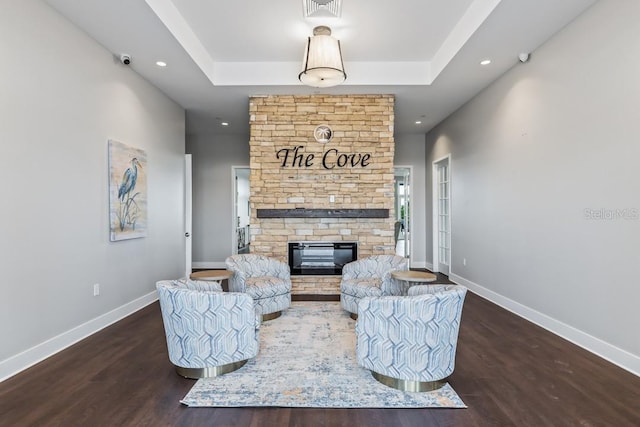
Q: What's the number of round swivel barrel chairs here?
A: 4